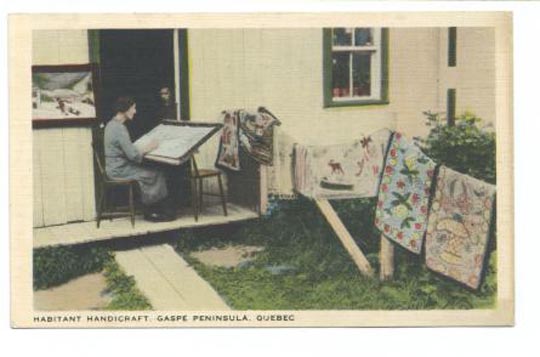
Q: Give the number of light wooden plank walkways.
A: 1